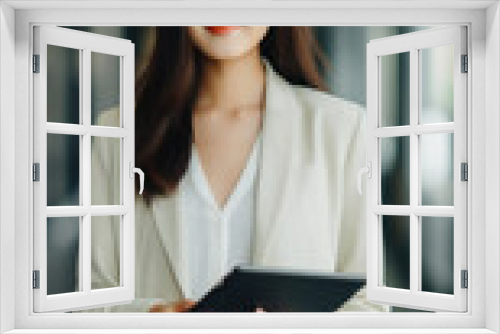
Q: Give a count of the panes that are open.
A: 2